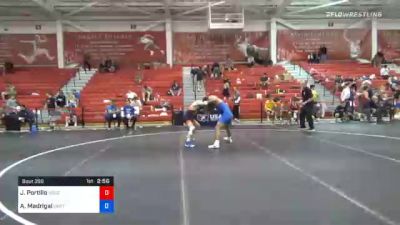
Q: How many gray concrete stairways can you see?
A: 3